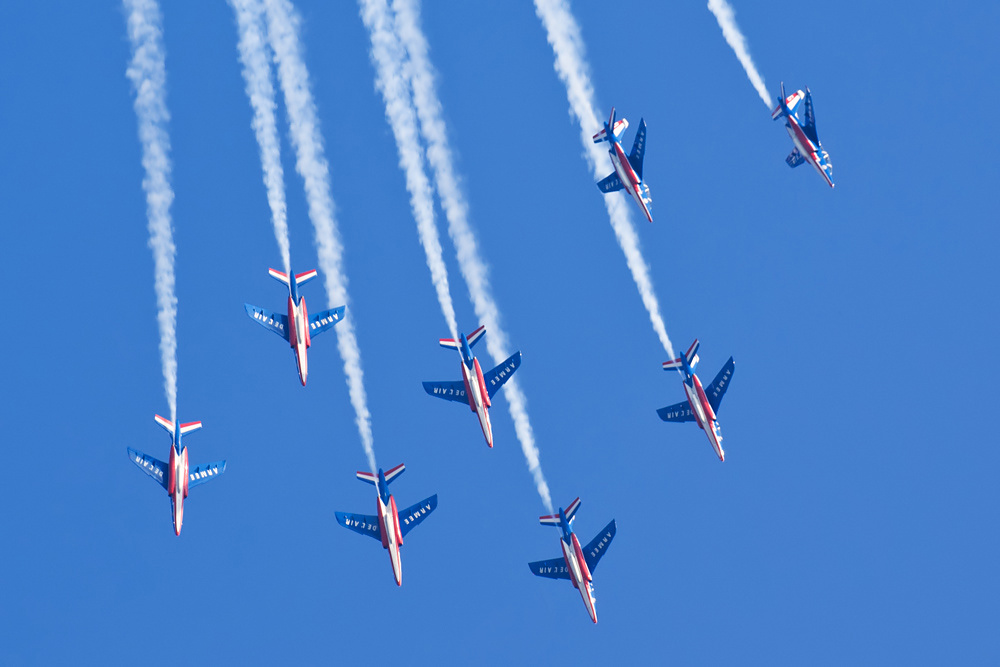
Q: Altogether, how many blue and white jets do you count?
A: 8